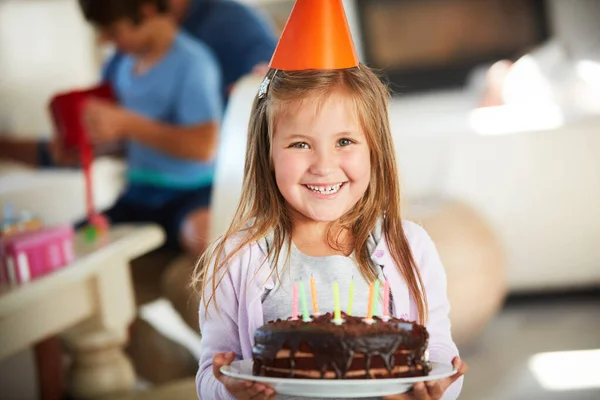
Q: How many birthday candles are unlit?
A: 8